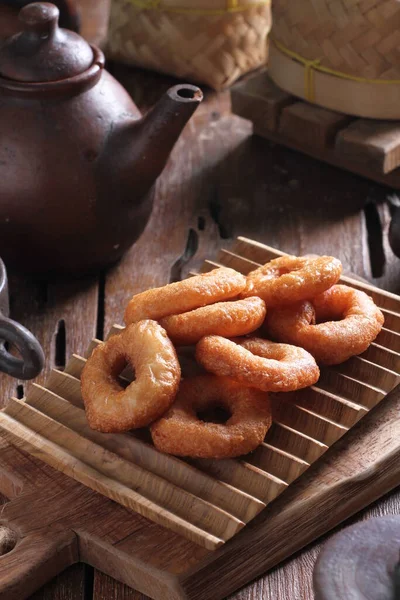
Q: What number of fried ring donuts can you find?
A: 7